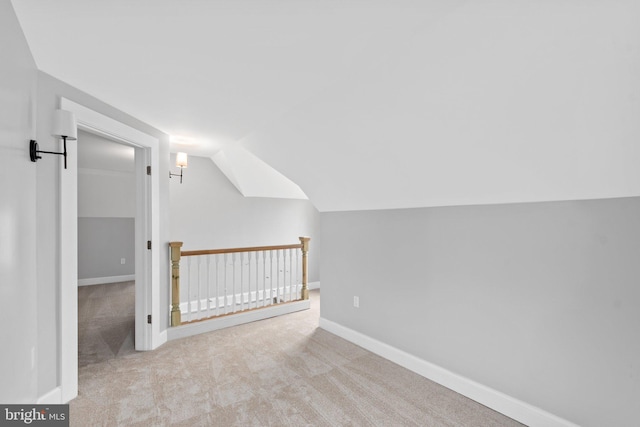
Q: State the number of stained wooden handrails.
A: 1